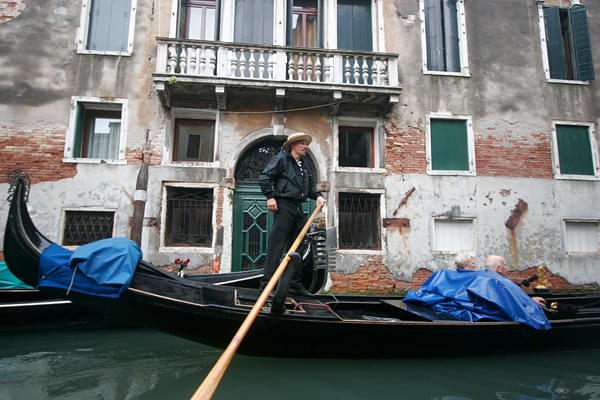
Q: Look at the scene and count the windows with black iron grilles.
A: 3